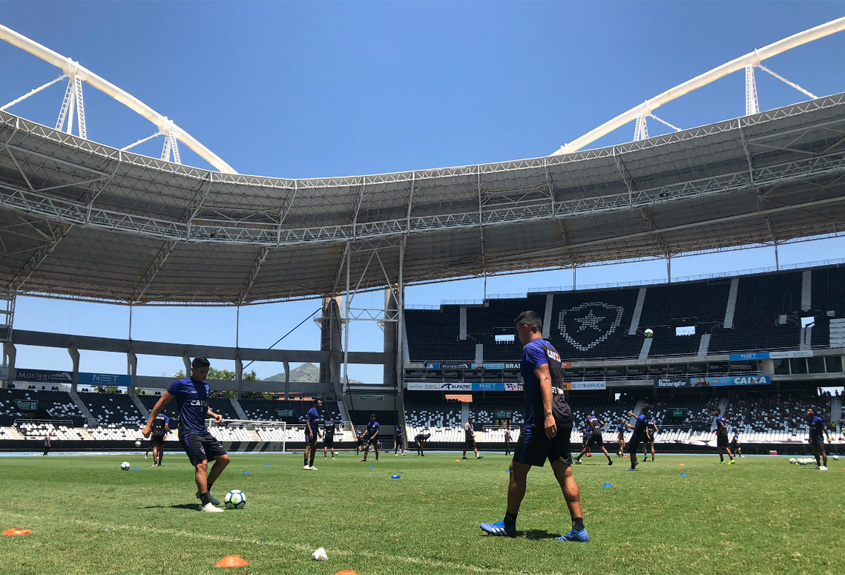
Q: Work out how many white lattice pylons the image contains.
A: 4